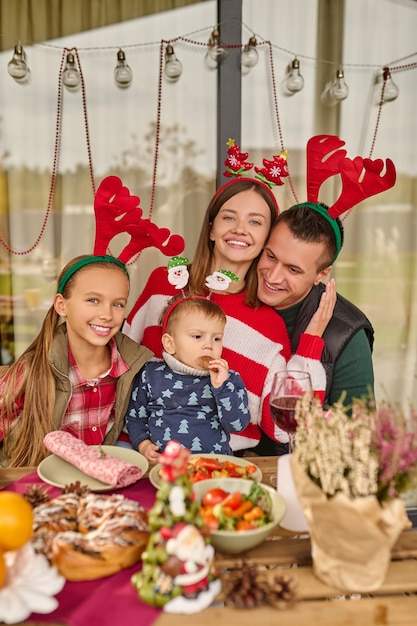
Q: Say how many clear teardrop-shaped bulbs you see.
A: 9